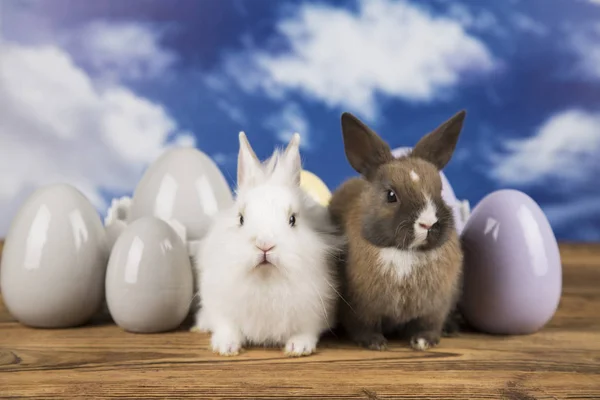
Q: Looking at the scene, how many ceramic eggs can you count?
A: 6